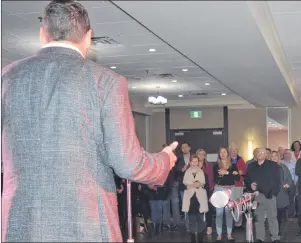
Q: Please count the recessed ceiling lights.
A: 8